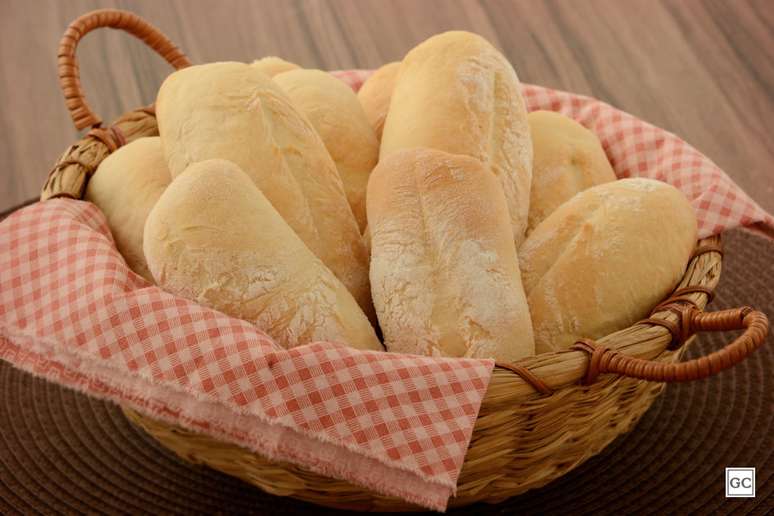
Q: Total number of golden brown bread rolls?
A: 10